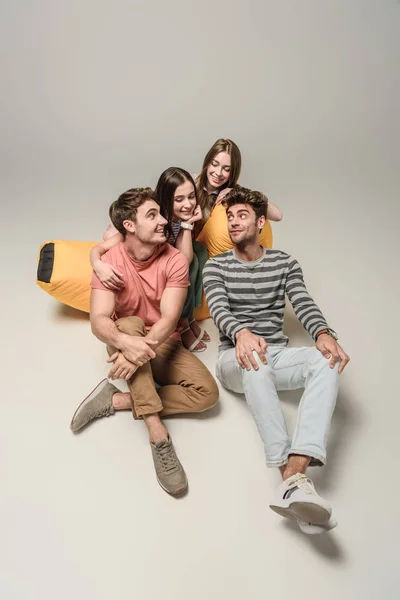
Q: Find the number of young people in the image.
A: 4